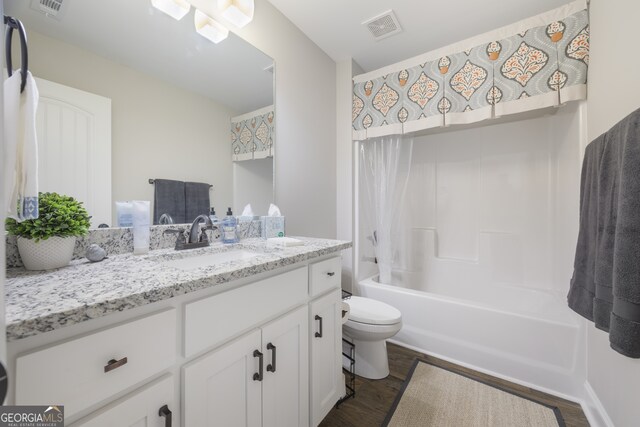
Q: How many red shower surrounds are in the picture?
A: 0